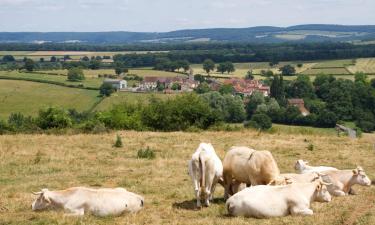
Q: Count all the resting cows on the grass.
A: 5